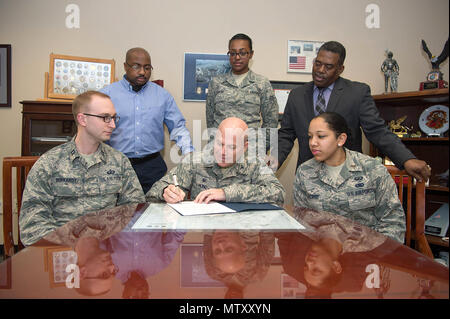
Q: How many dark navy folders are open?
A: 1